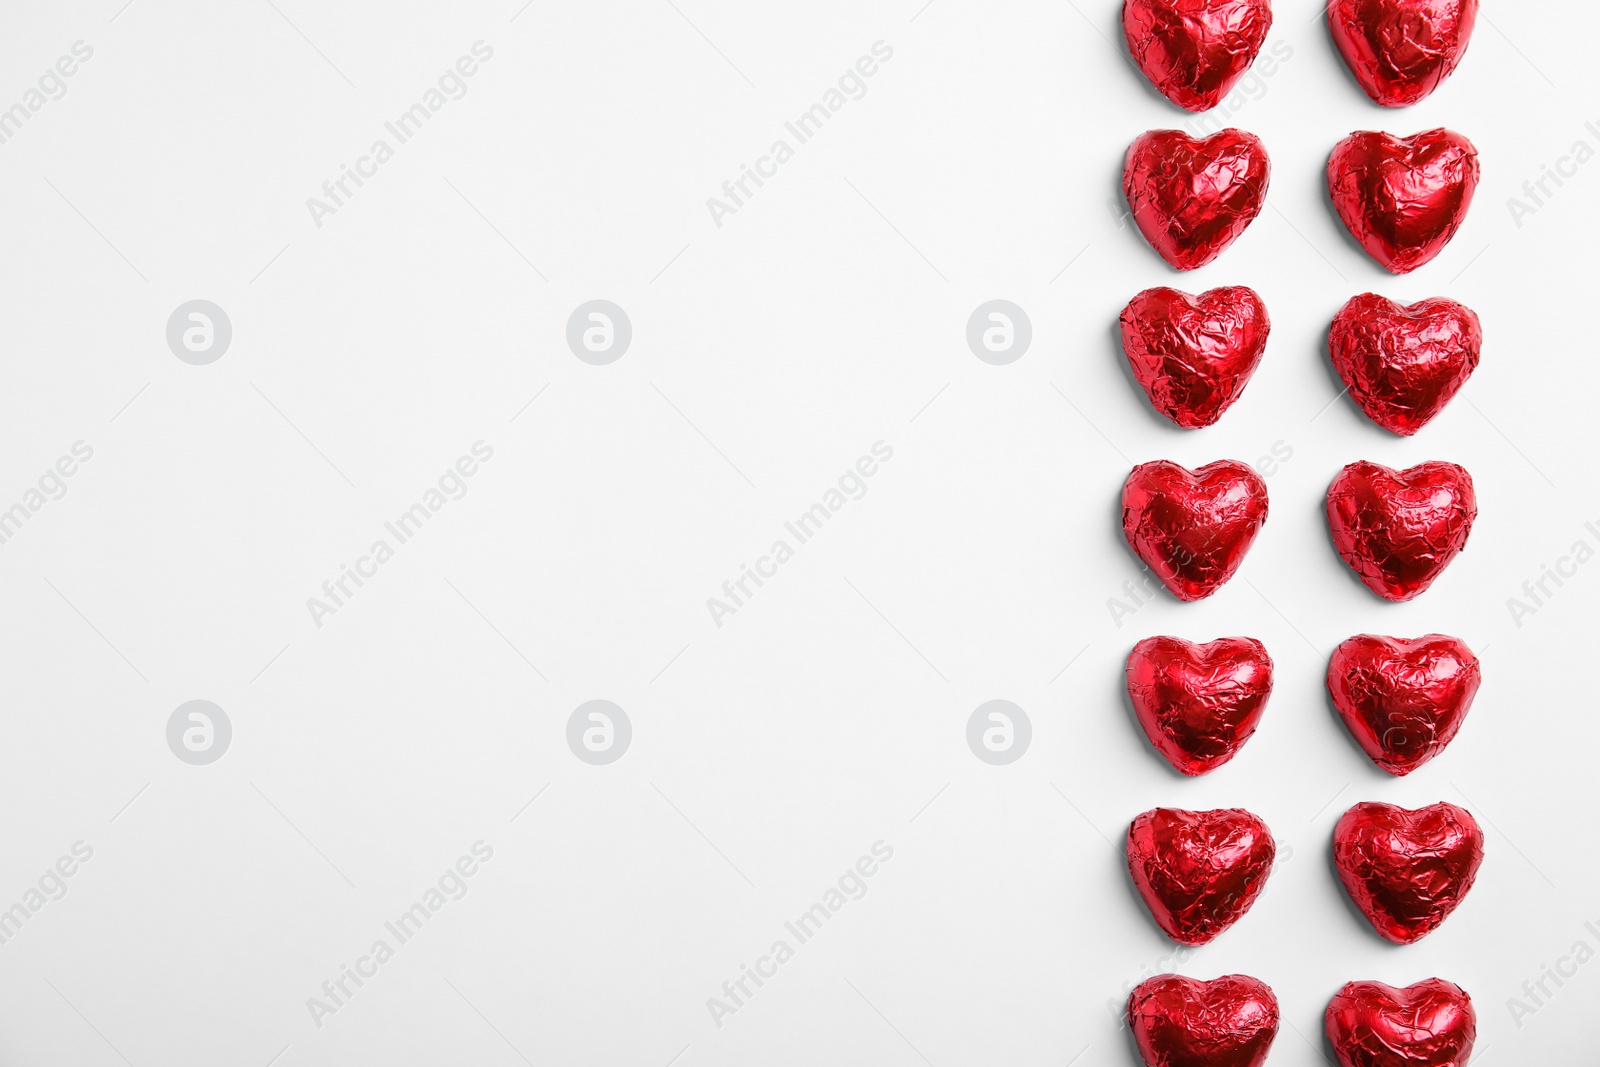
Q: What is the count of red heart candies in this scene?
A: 14